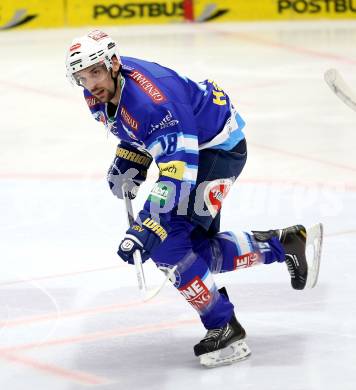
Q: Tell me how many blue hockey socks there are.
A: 2